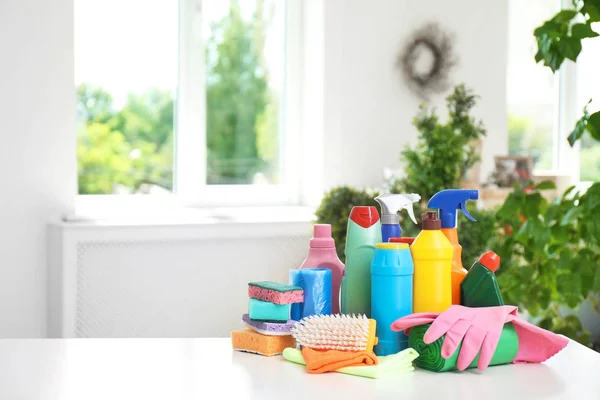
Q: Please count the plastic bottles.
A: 8